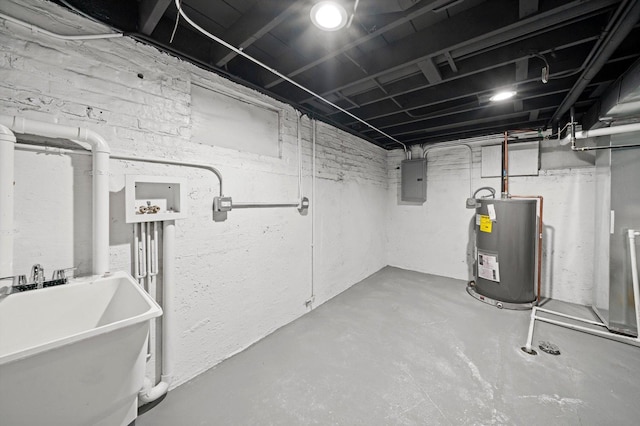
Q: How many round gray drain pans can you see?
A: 1